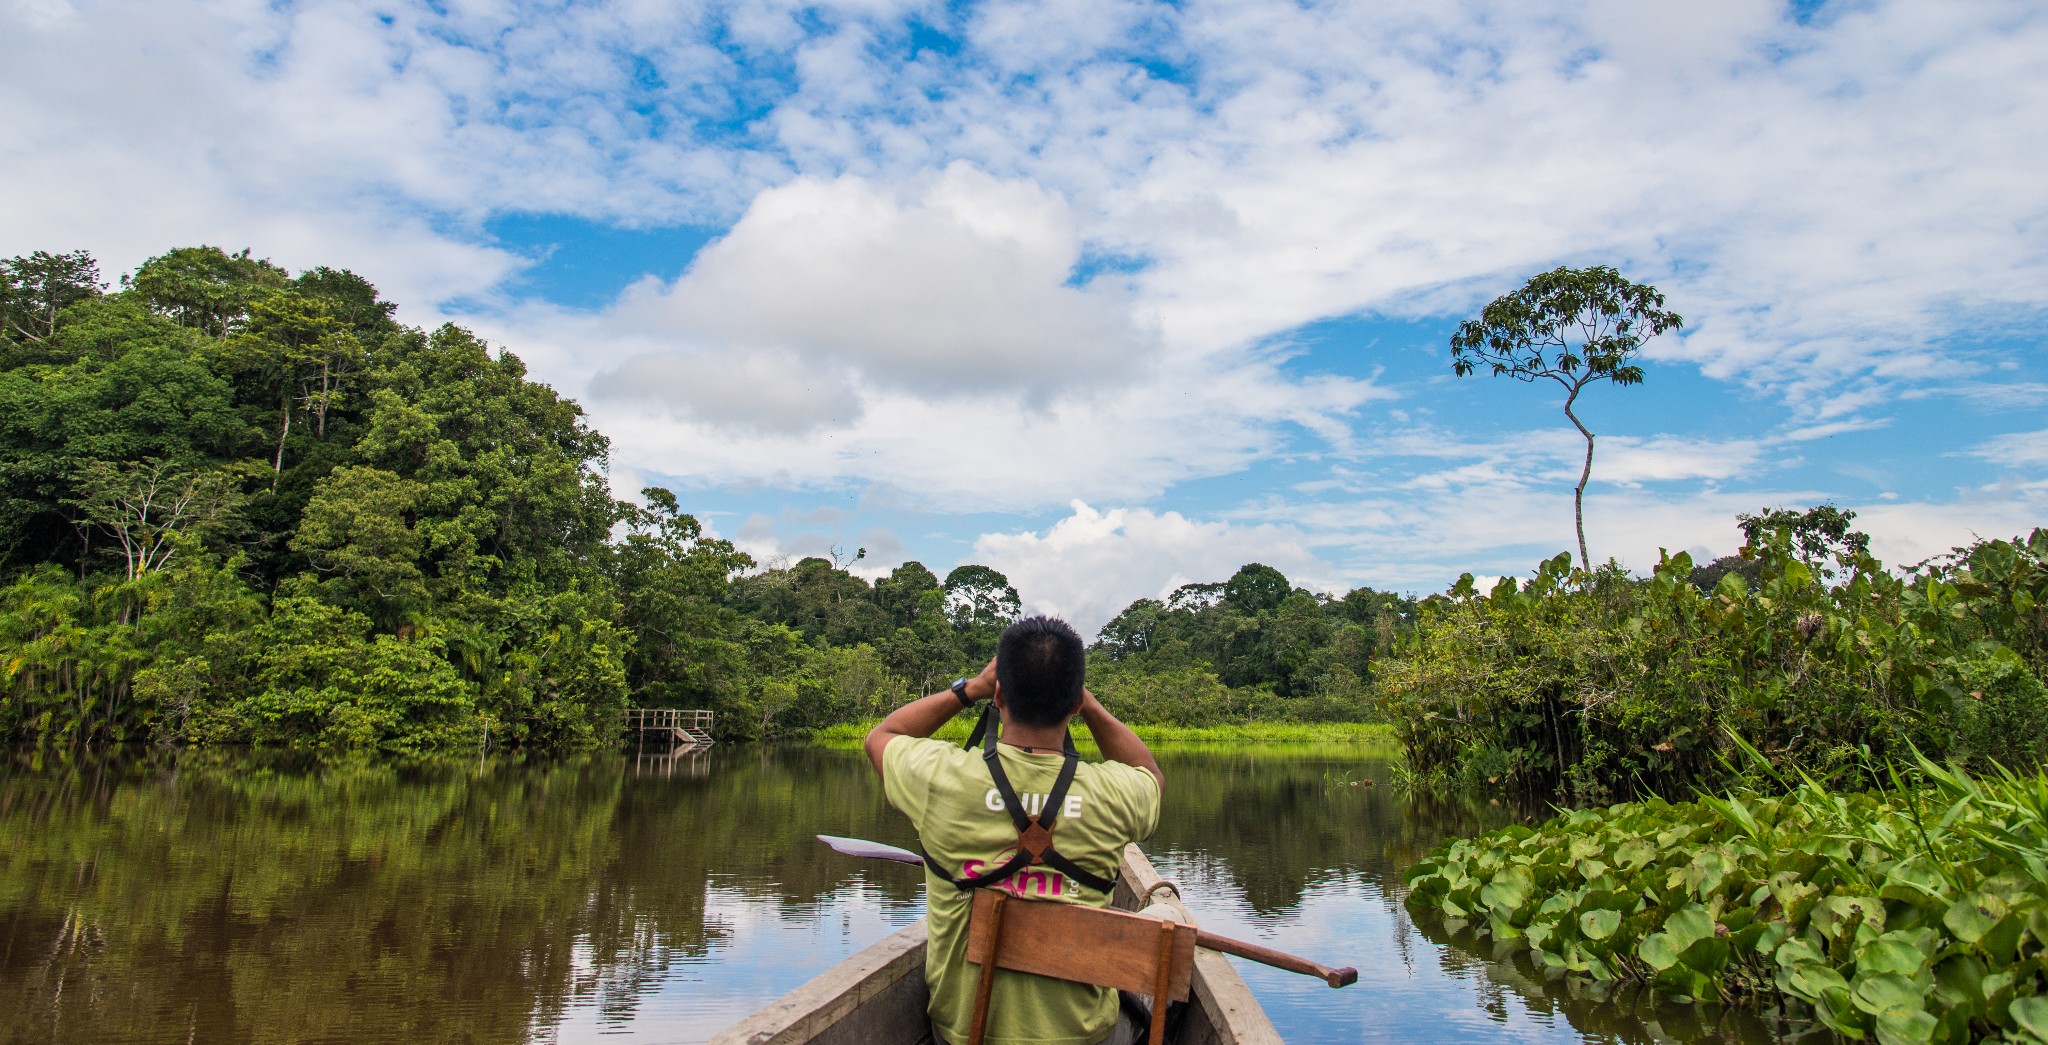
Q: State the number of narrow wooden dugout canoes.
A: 1